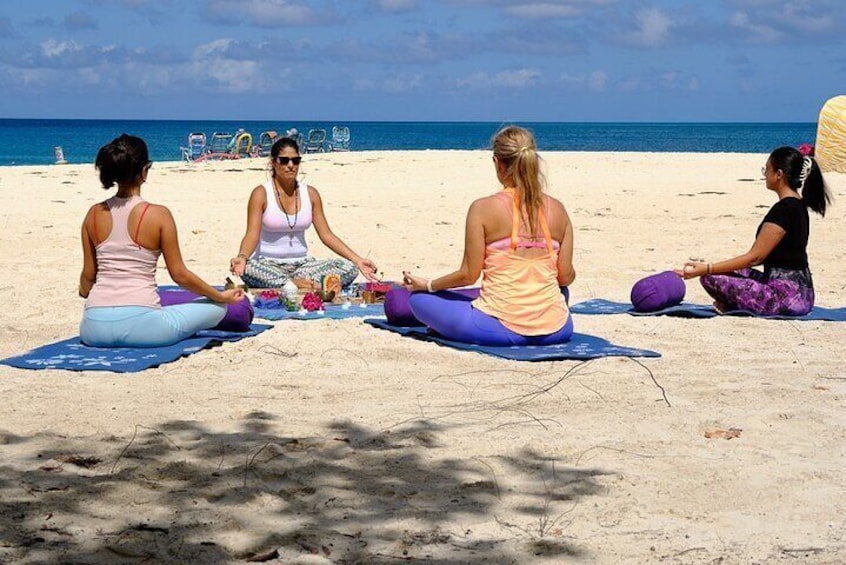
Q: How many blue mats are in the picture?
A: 4